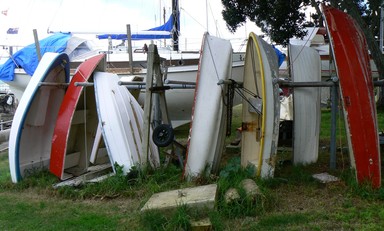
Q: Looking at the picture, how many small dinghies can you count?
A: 7